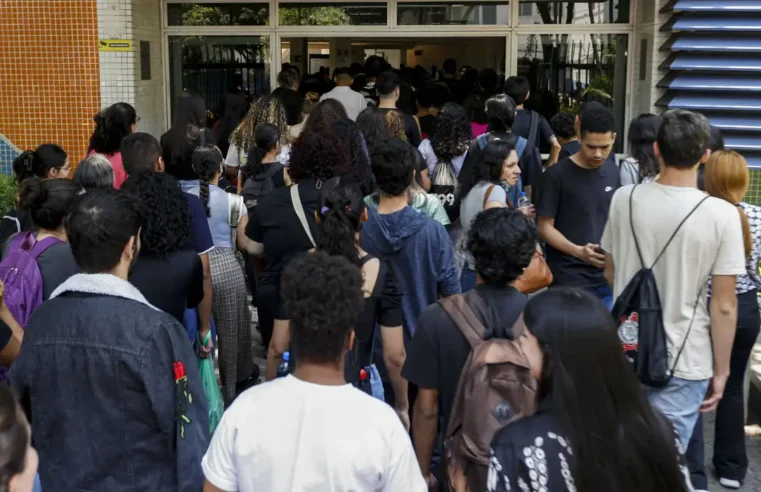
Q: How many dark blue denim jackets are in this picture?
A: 1